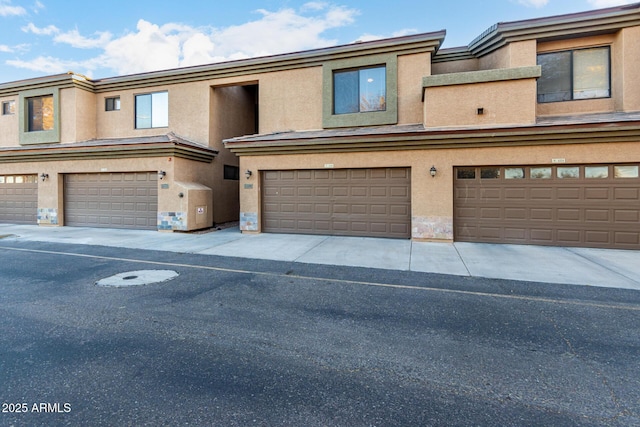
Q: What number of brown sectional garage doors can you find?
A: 4